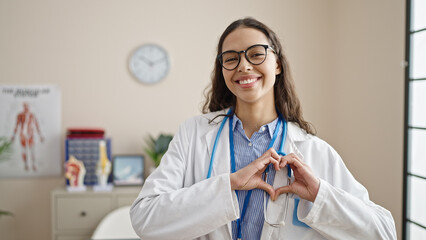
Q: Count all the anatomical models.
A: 2